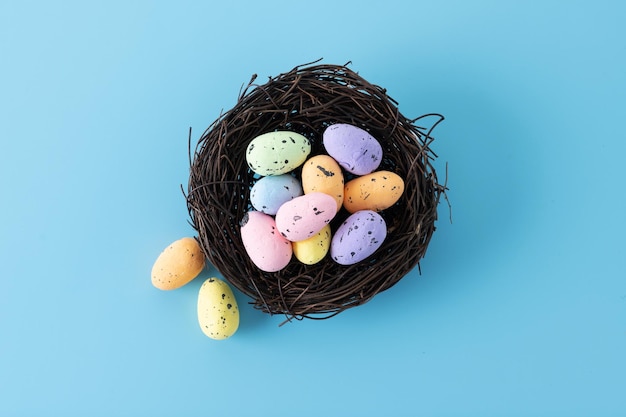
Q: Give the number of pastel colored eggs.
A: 11